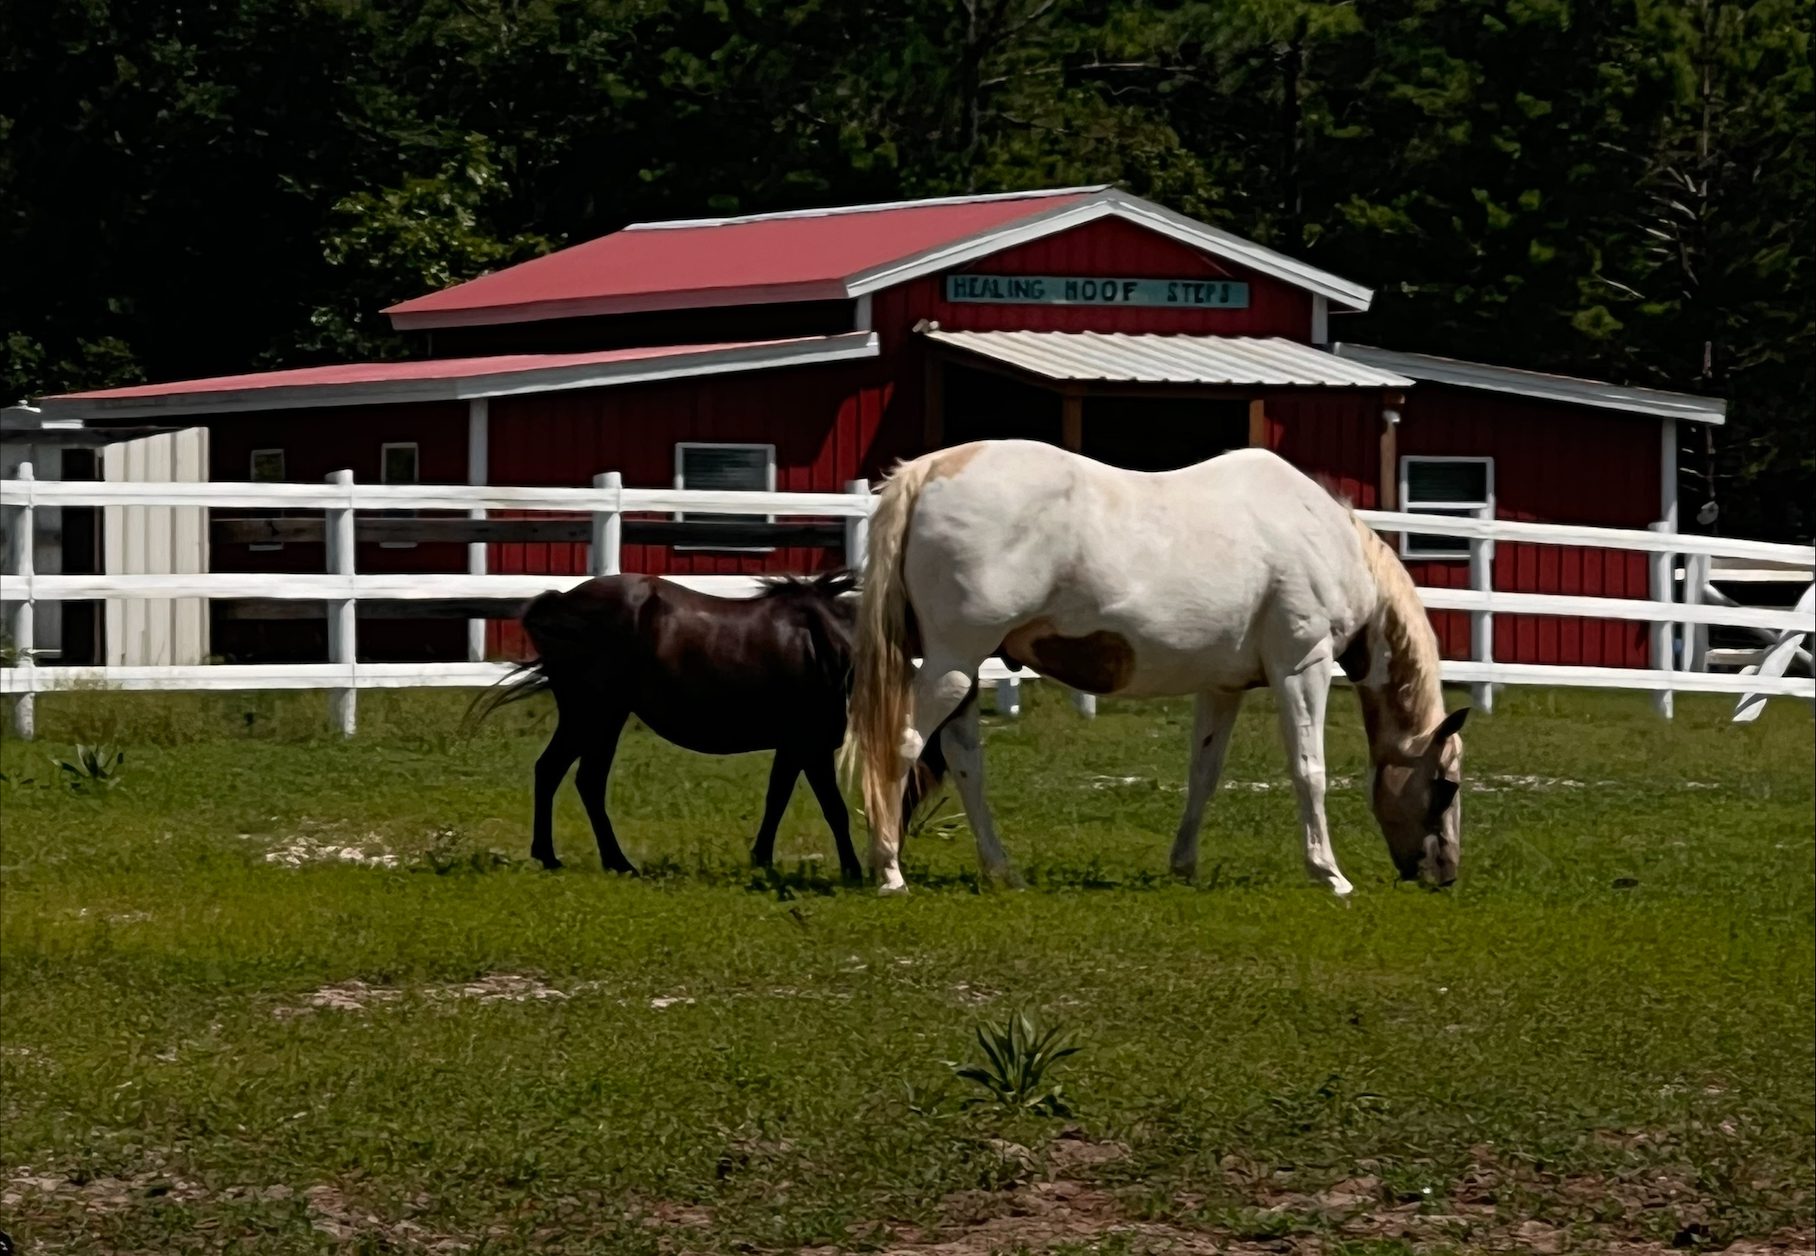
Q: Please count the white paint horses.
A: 1